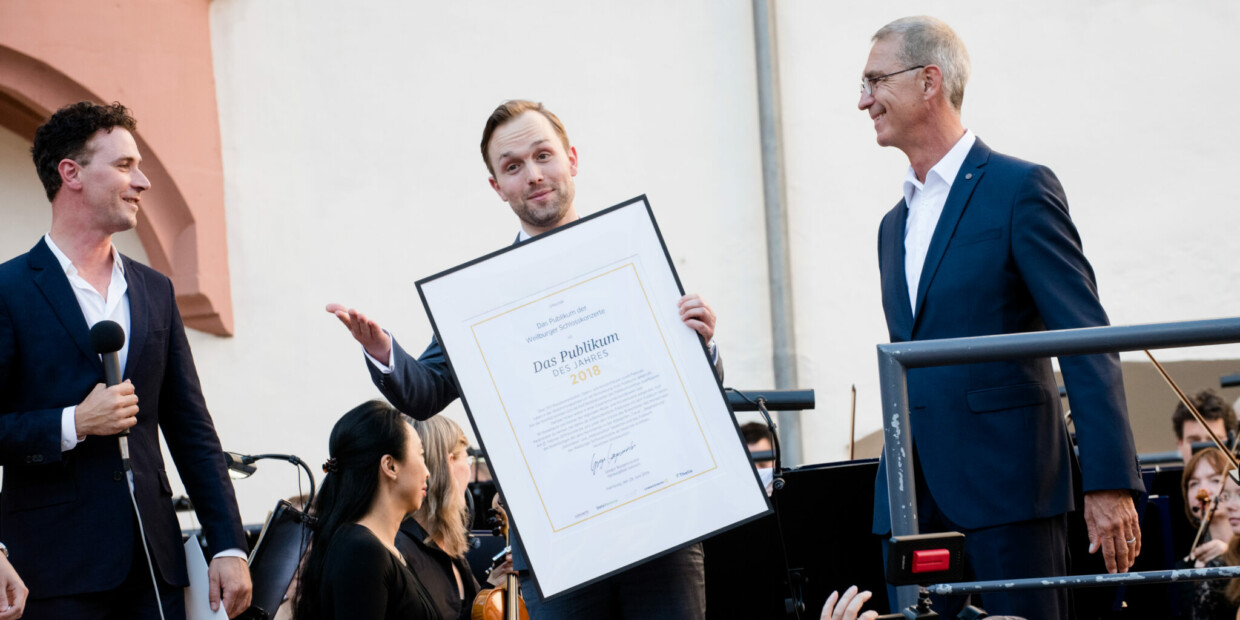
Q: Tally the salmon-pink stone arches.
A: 1